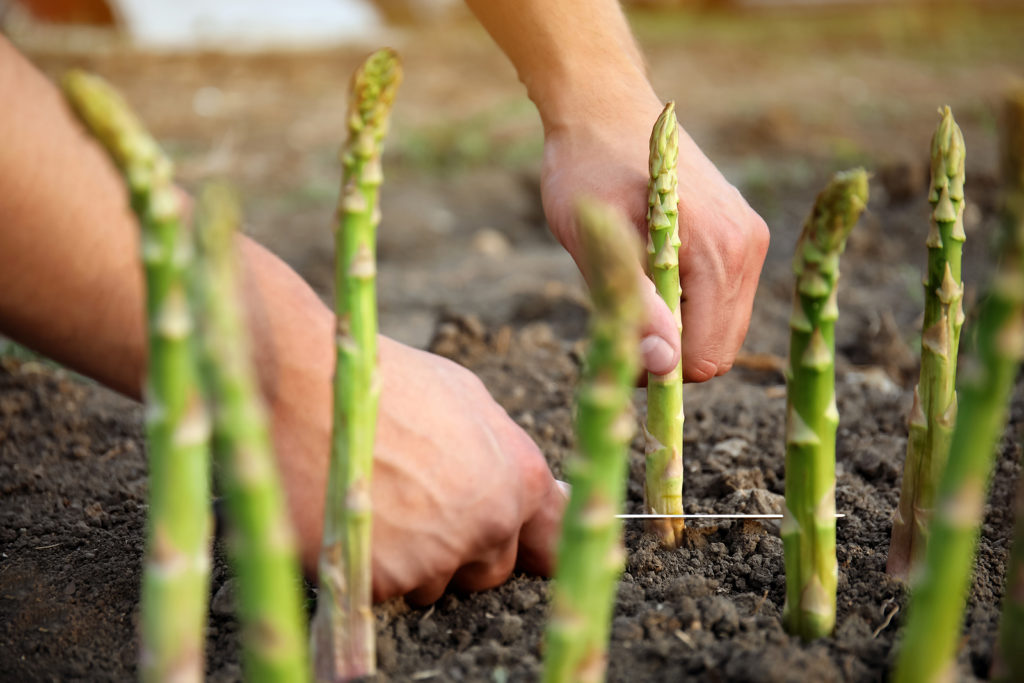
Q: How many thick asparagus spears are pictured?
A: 8